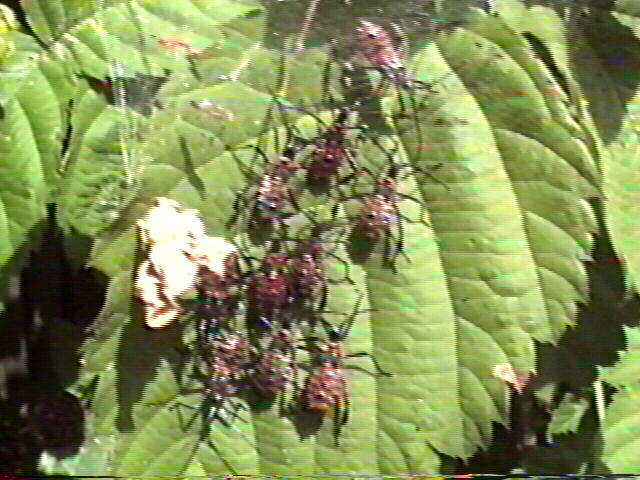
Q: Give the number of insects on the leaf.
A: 10